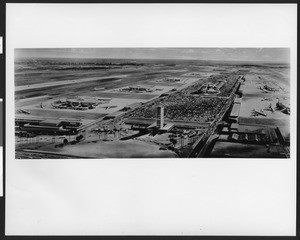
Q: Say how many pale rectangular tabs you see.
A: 2